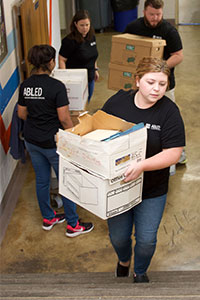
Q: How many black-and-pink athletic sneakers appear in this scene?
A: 2